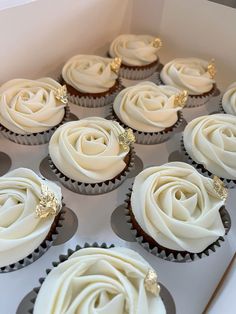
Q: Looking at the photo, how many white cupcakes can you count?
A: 11